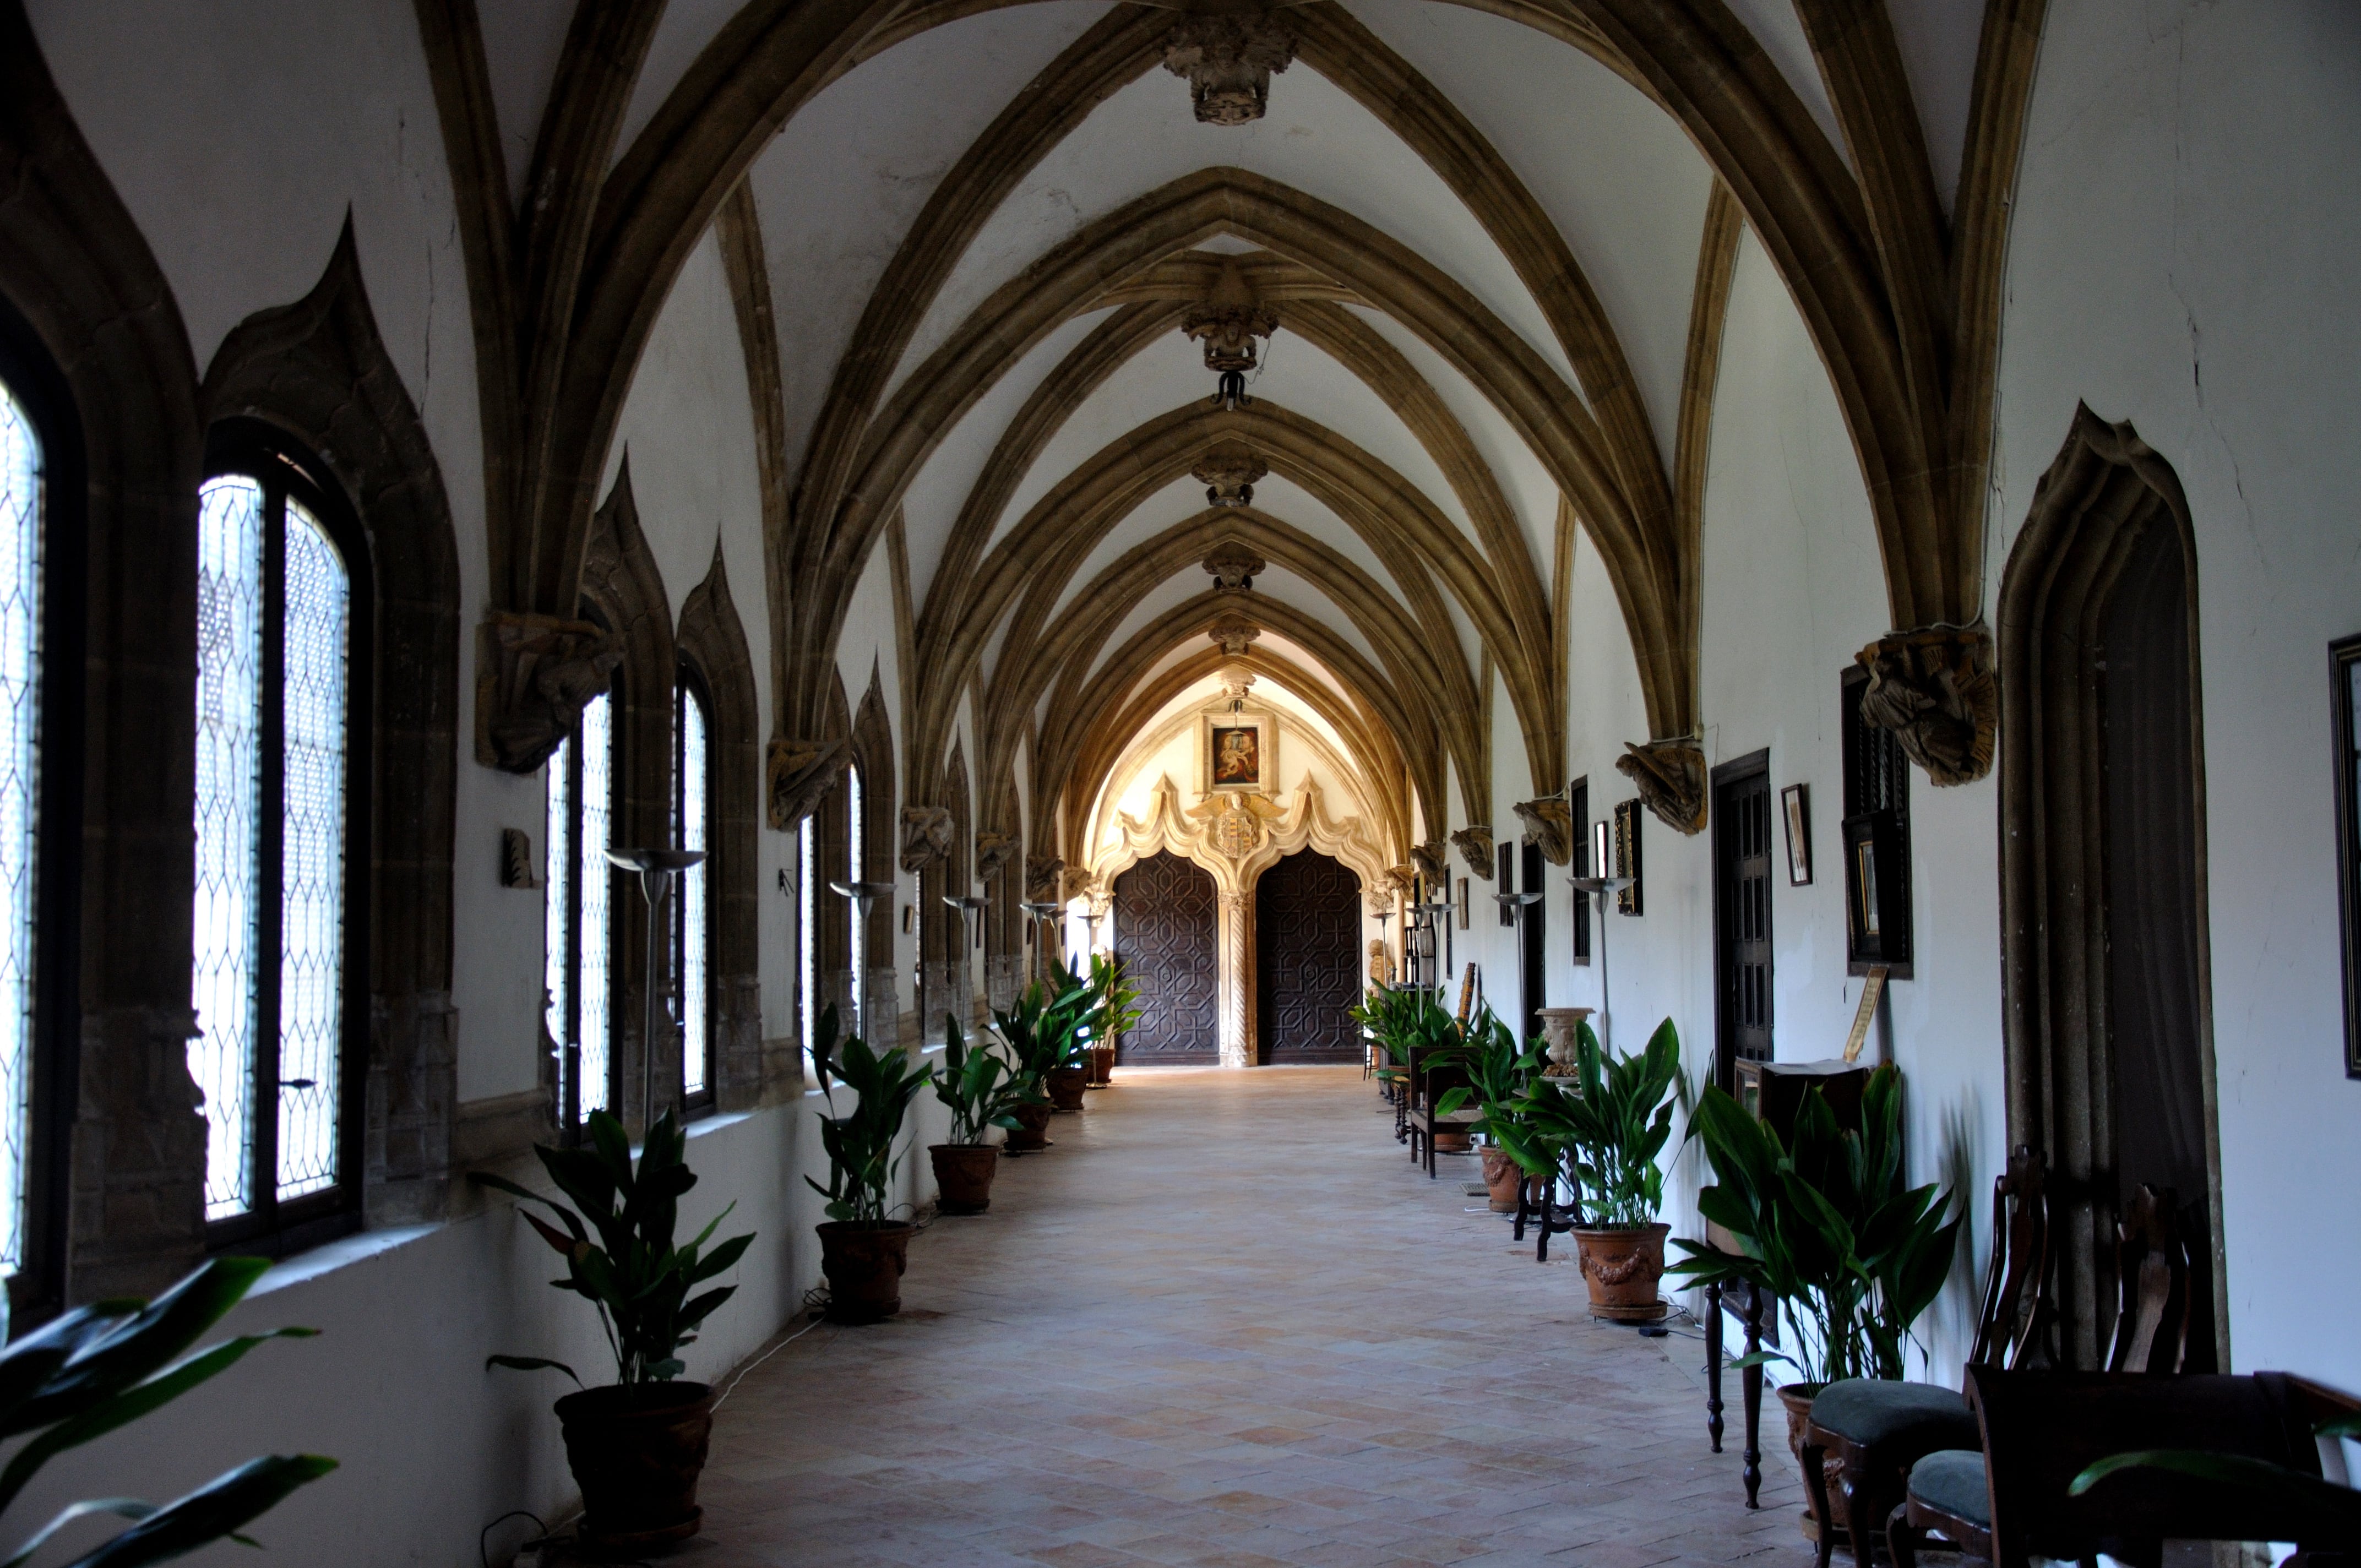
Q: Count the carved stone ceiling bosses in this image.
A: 6